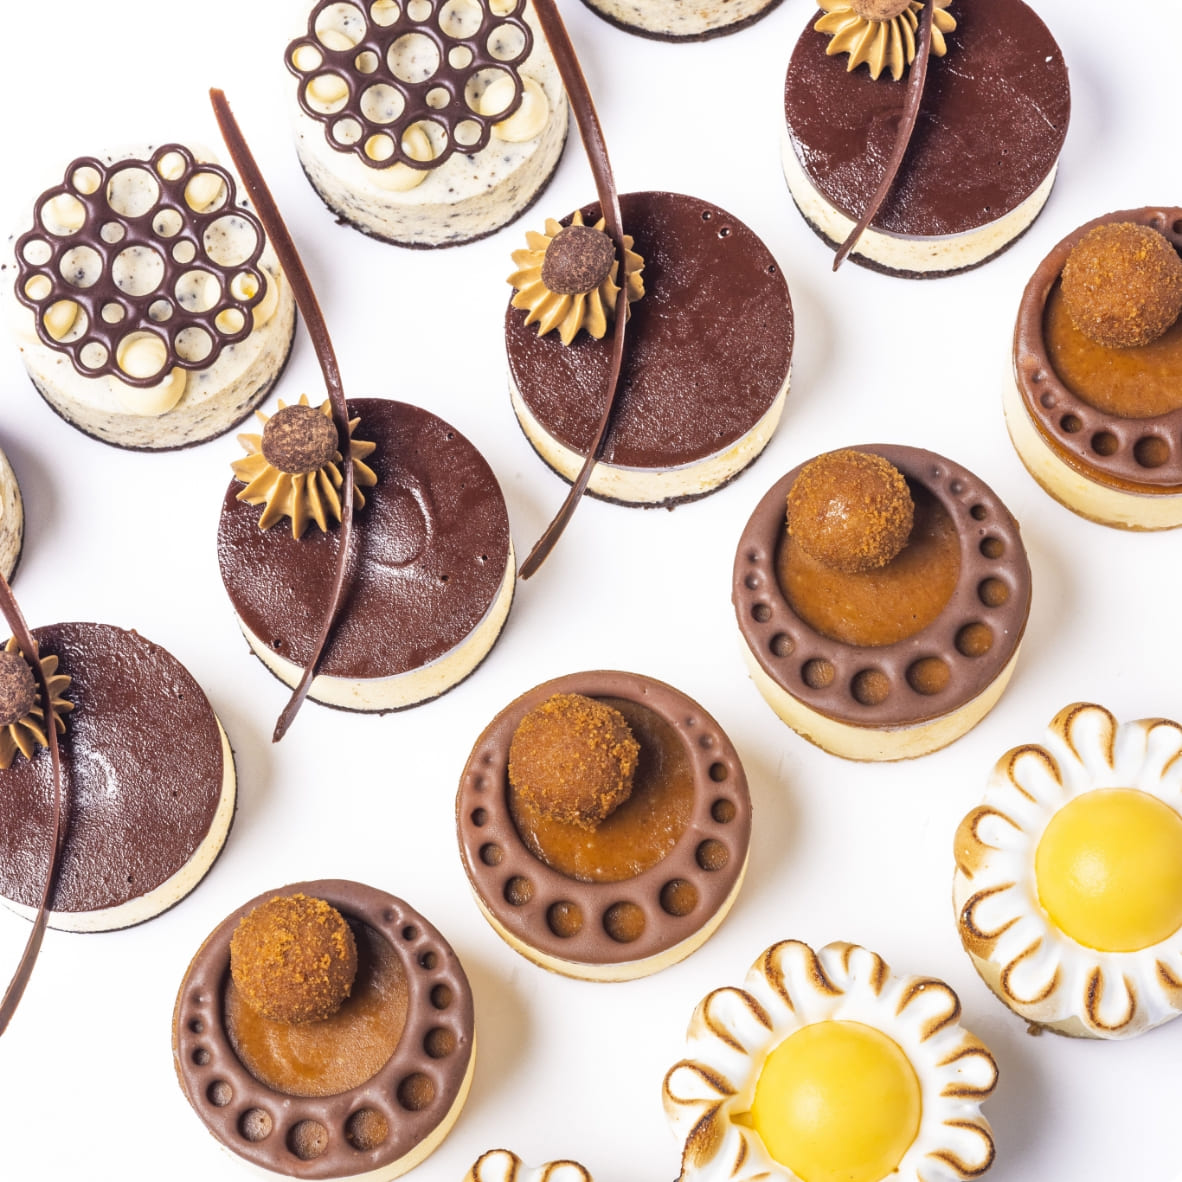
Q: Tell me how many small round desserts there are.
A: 15